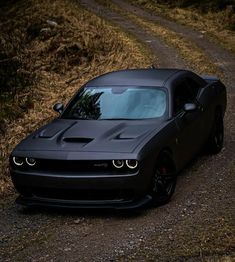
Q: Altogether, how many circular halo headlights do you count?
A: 4